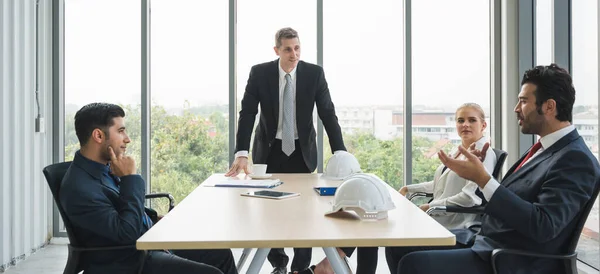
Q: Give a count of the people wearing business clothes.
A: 4